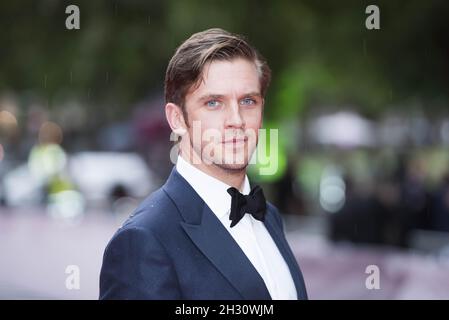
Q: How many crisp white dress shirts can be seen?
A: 1